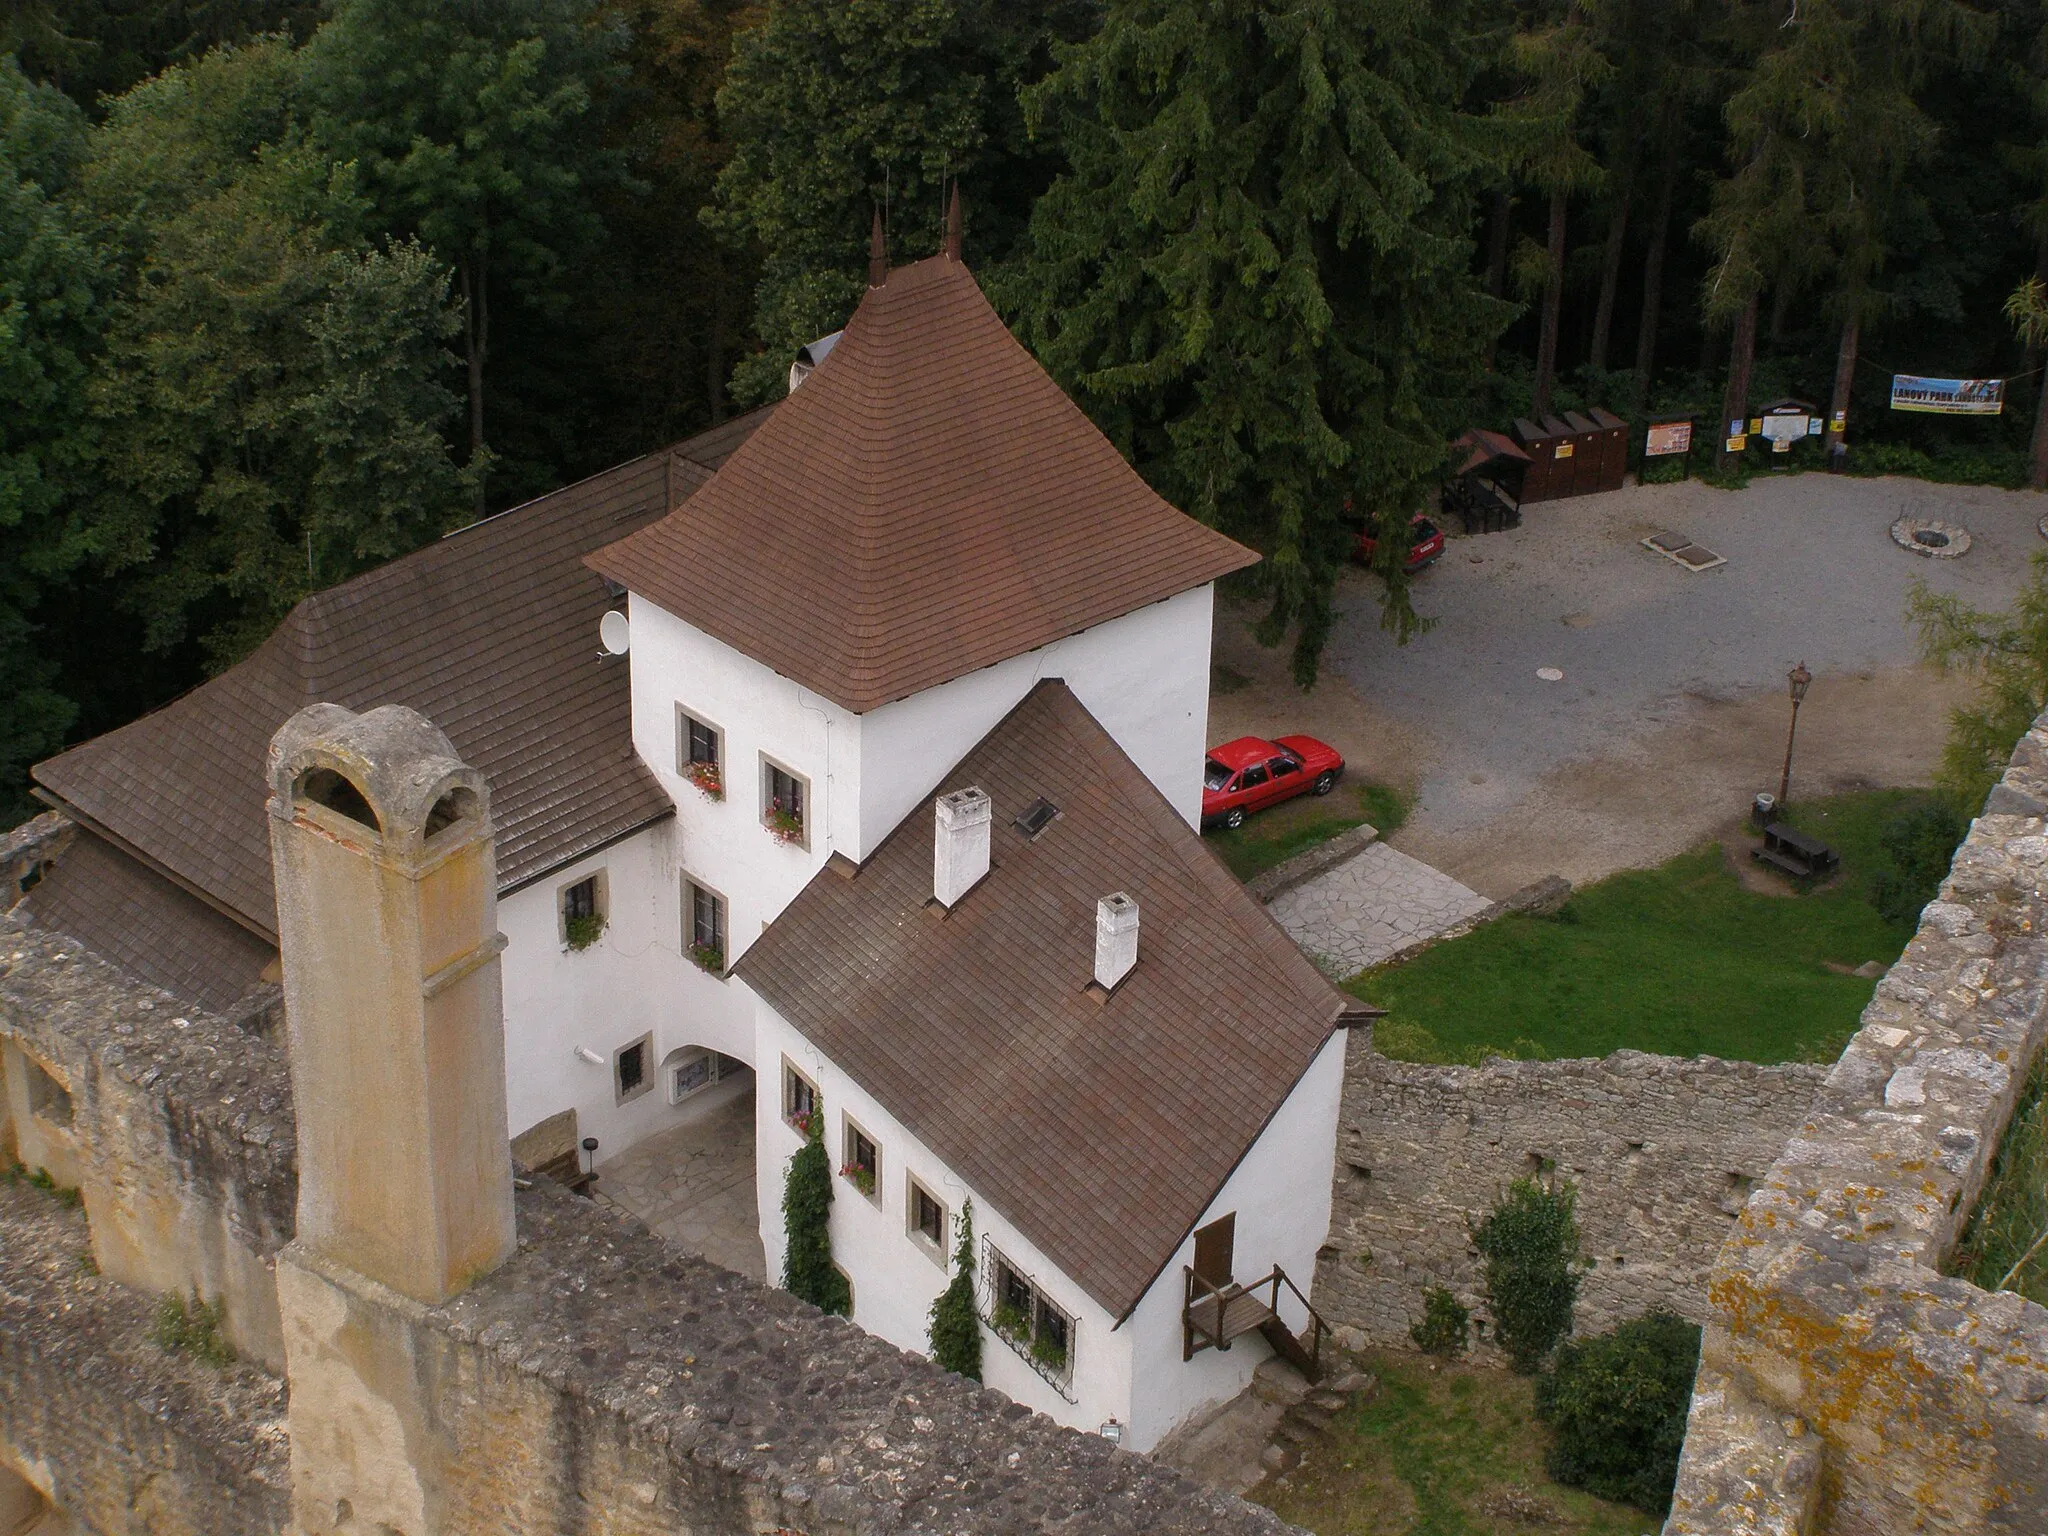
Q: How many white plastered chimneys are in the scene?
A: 2